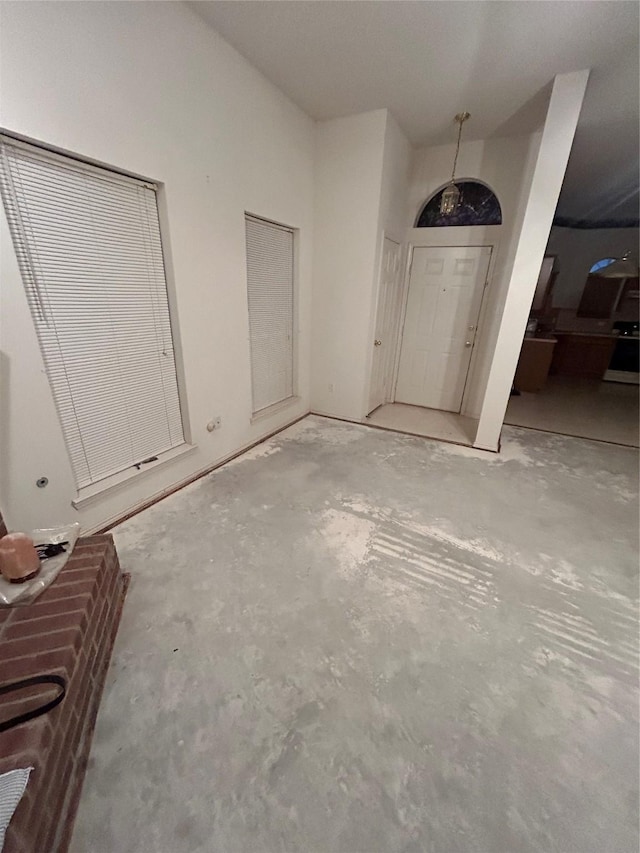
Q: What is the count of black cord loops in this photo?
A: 1